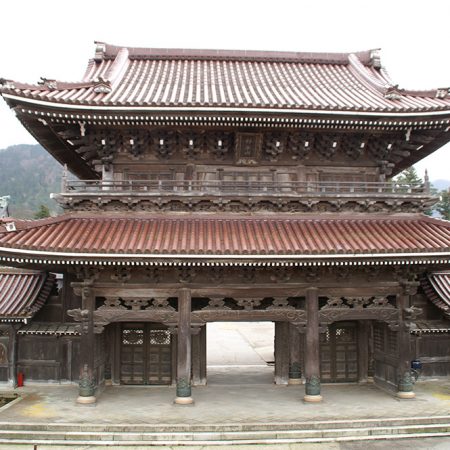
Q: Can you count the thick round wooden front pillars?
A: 4